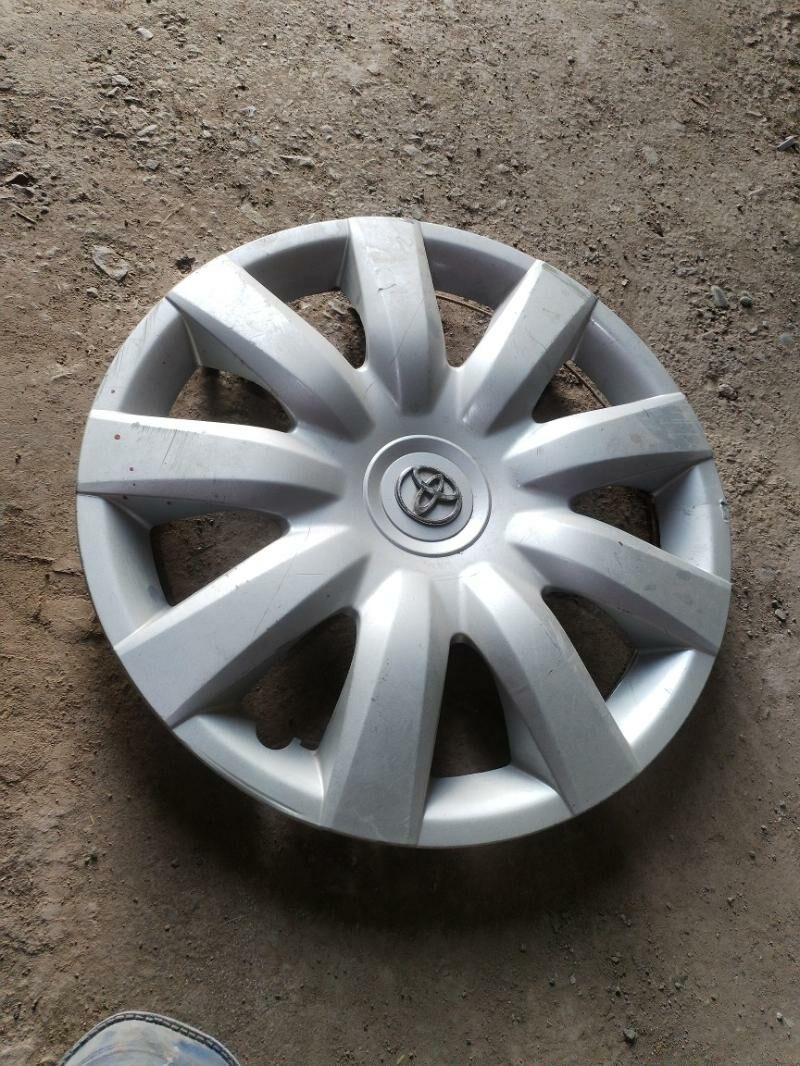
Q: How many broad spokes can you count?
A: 9